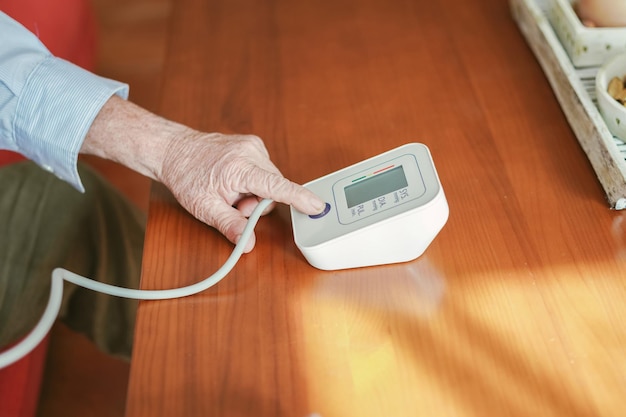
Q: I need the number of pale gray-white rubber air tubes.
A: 1